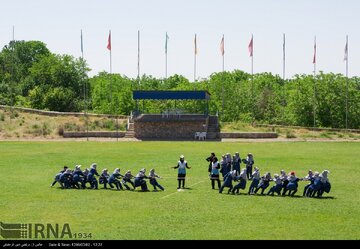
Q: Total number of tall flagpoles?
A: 11